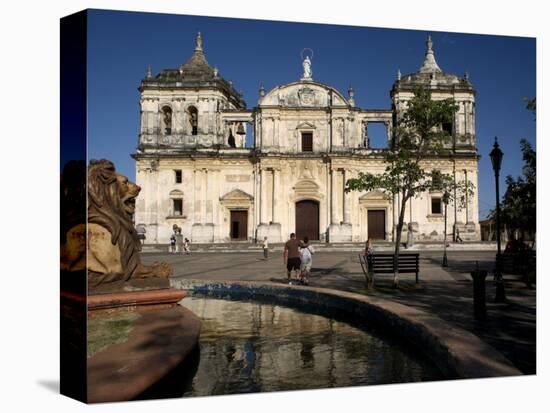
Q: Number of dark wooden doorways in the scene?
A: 3